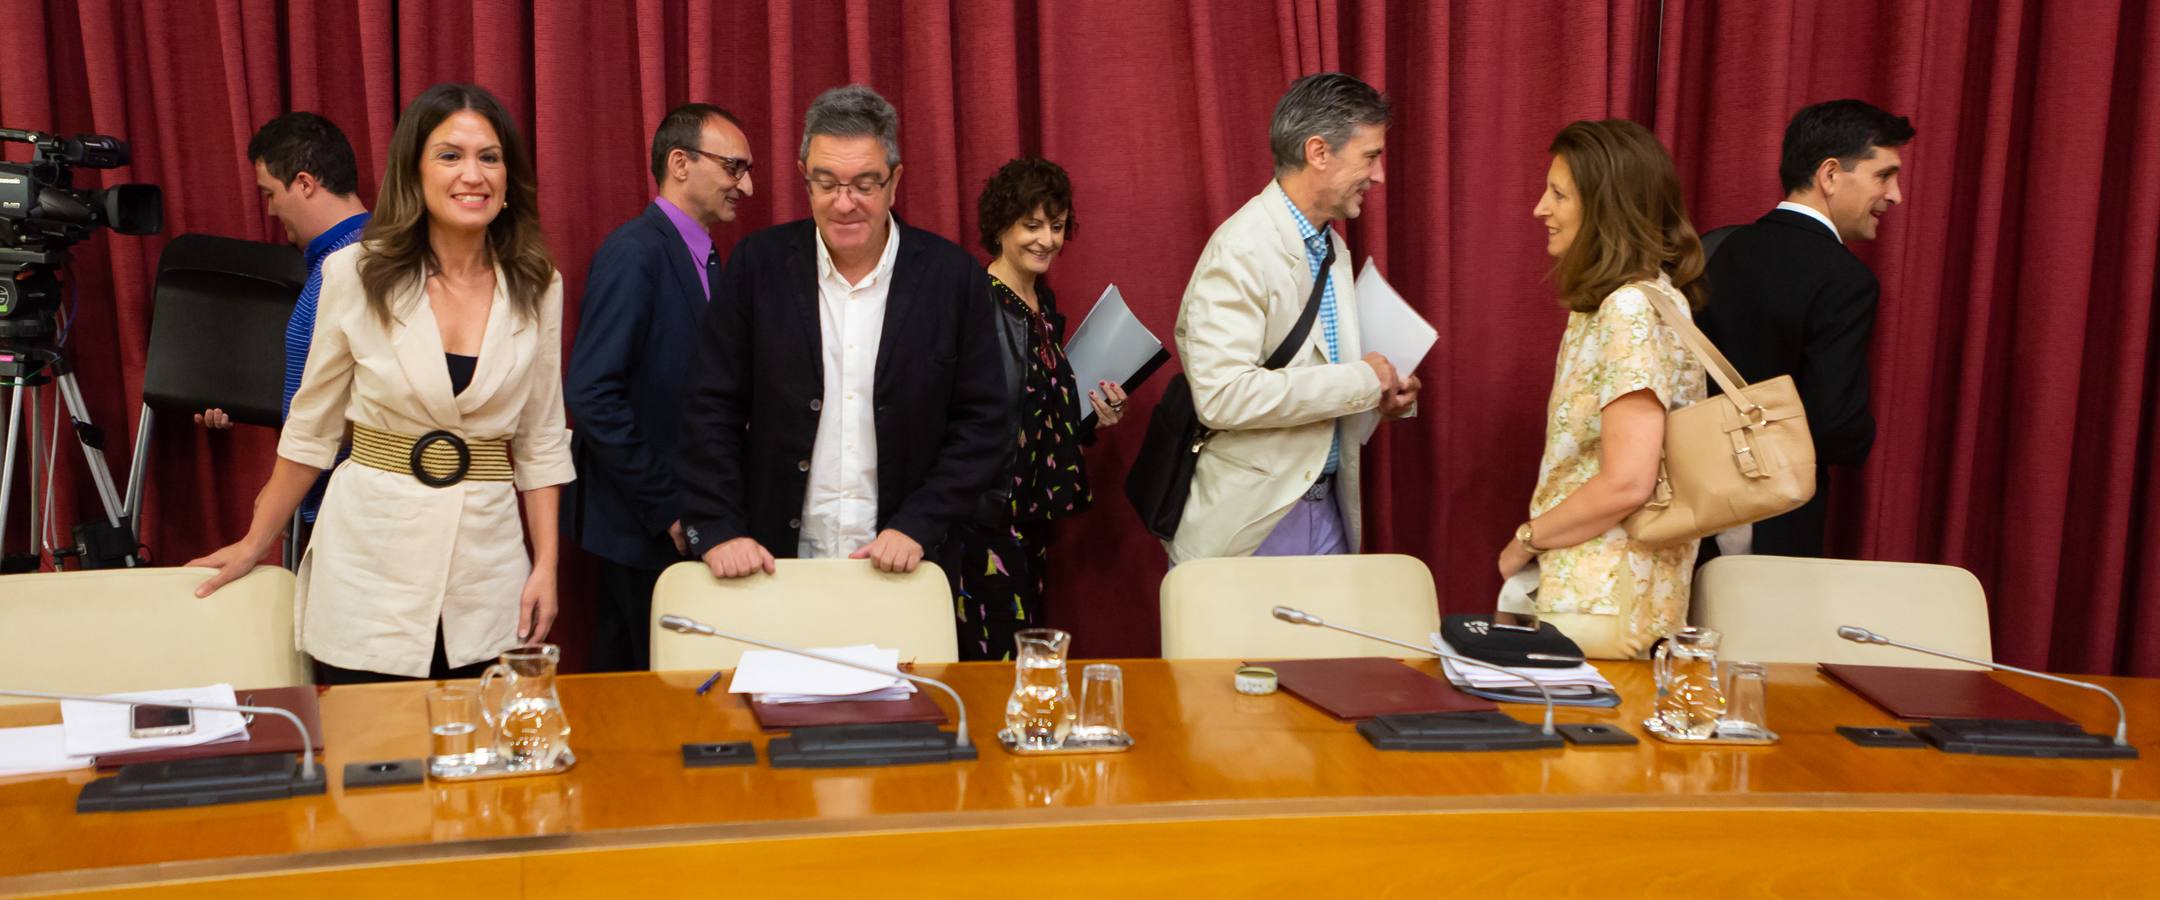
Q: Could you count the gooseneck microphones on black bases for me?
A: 4